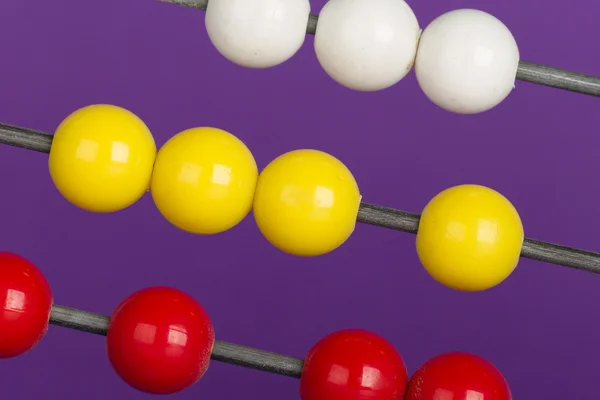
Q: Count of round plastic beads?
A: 11